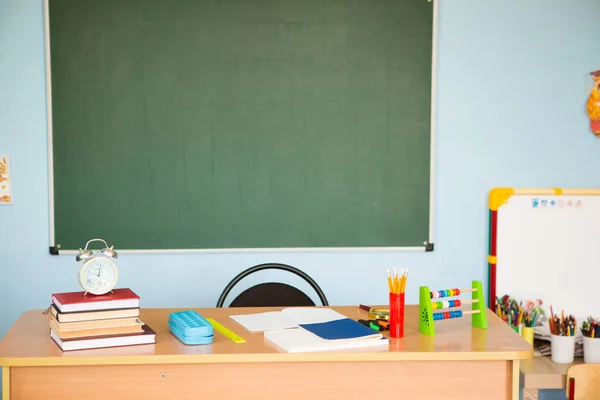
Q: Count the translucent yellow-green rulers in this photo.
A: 1